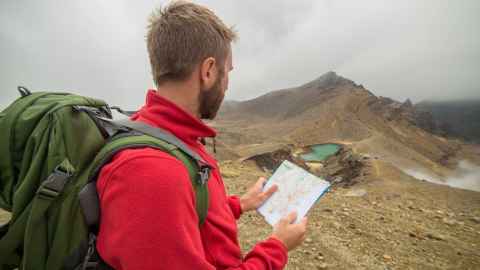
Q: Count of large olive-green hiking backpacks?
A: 1